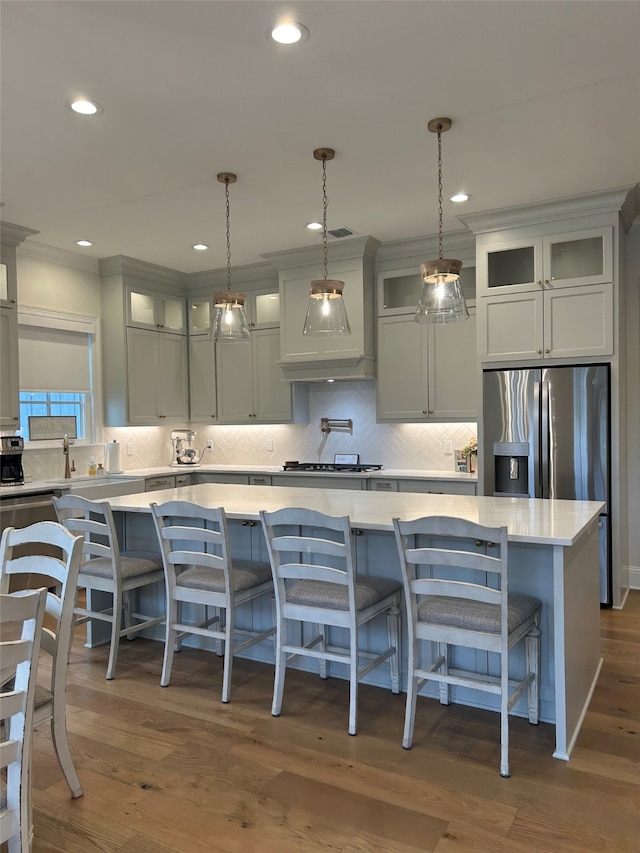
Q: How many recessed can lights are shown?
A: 6